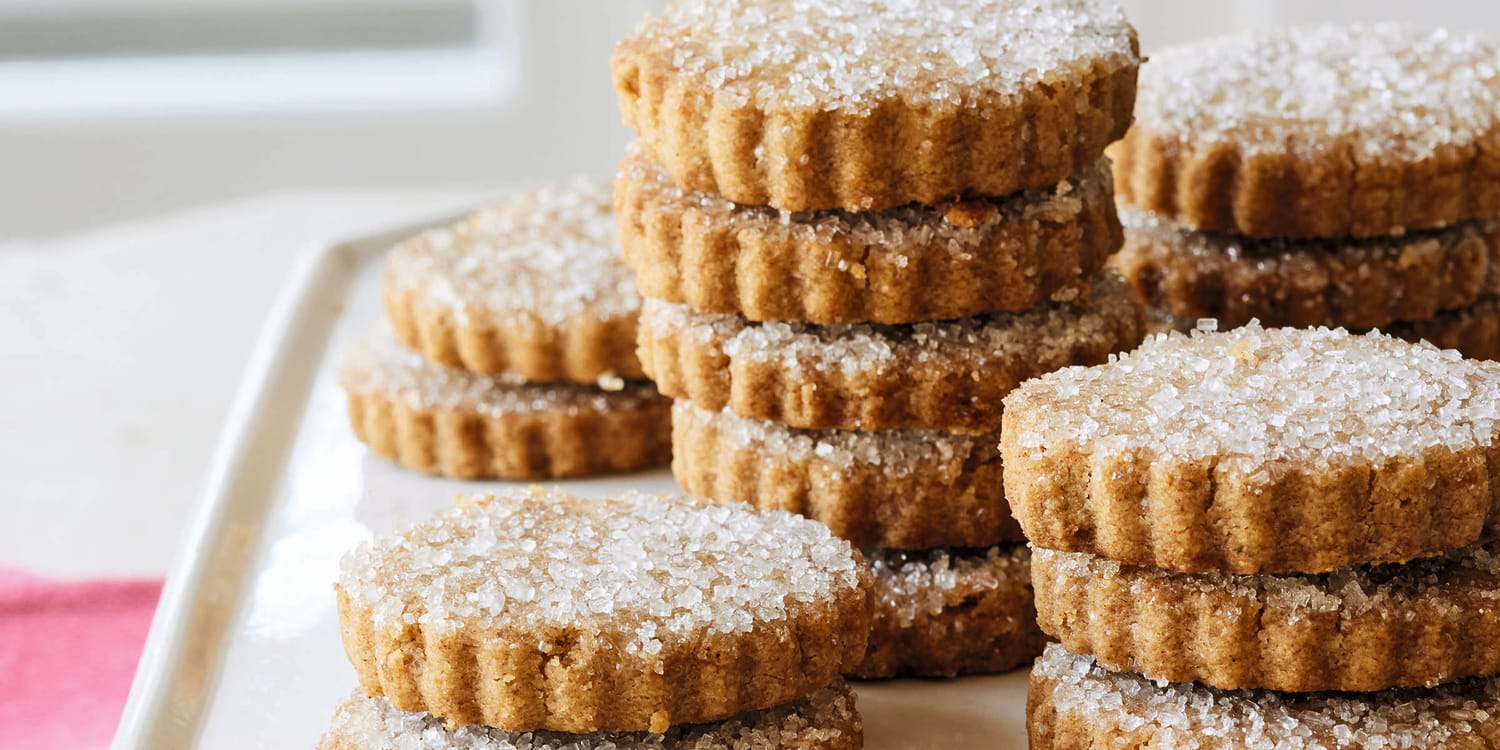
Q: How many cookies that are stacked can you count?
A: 15